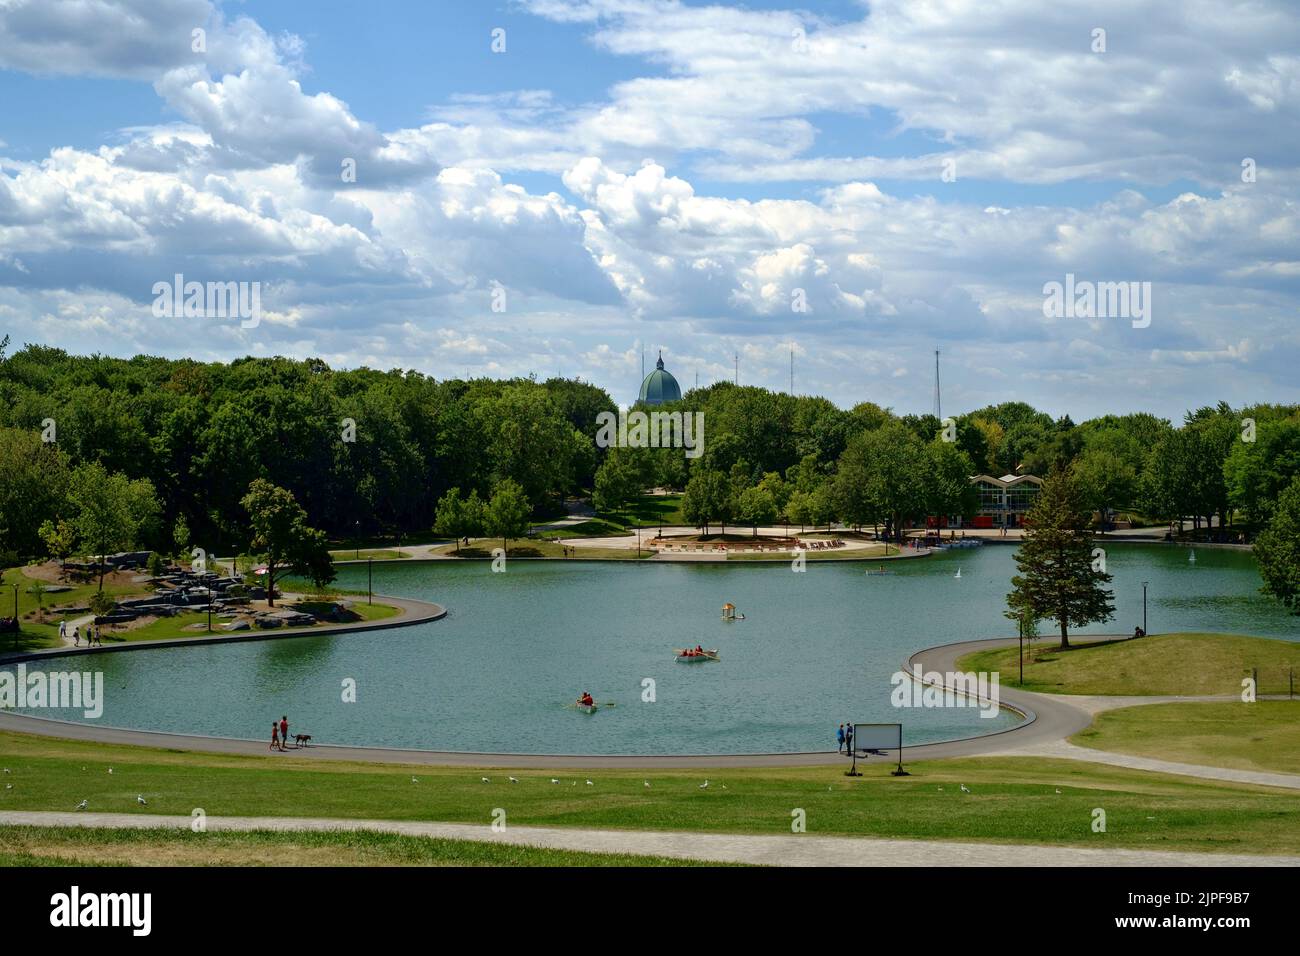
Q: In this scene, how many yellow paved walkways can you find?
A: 0